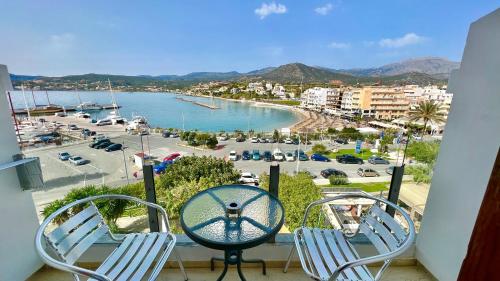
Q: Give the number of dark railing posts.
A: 3